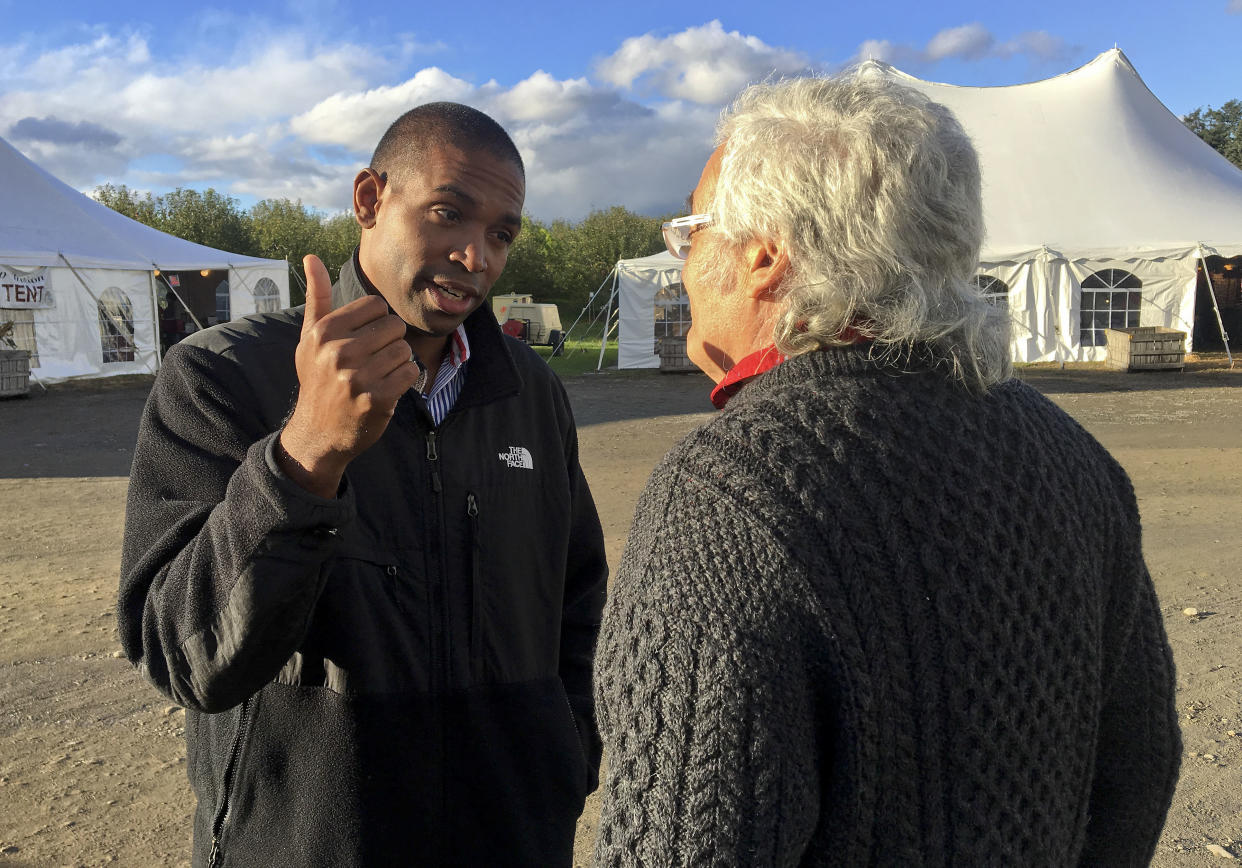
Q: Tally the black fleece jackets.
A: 1